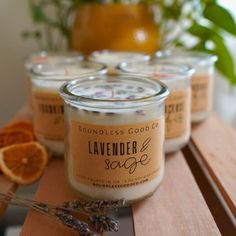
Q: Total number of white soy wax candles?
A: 6